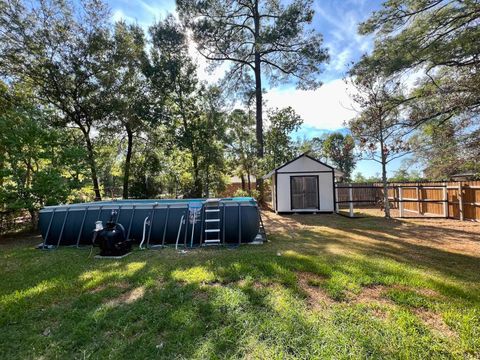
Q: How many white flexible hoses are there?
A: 2